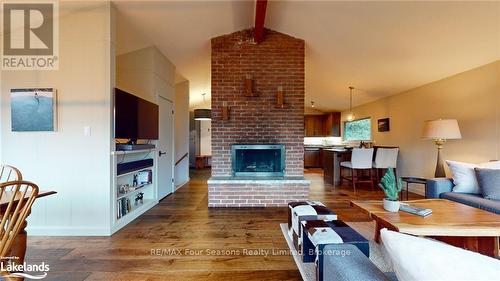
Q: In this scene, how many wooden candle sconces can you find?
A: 3